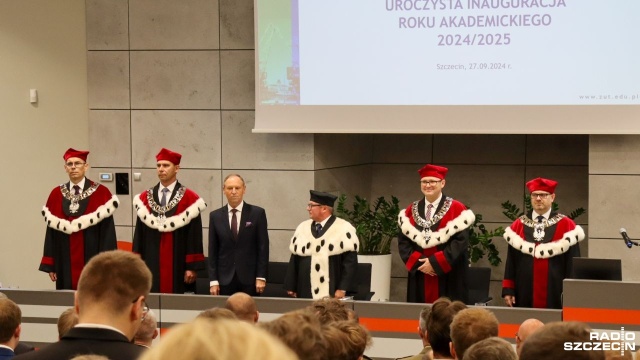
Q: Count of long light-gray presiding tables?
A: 1